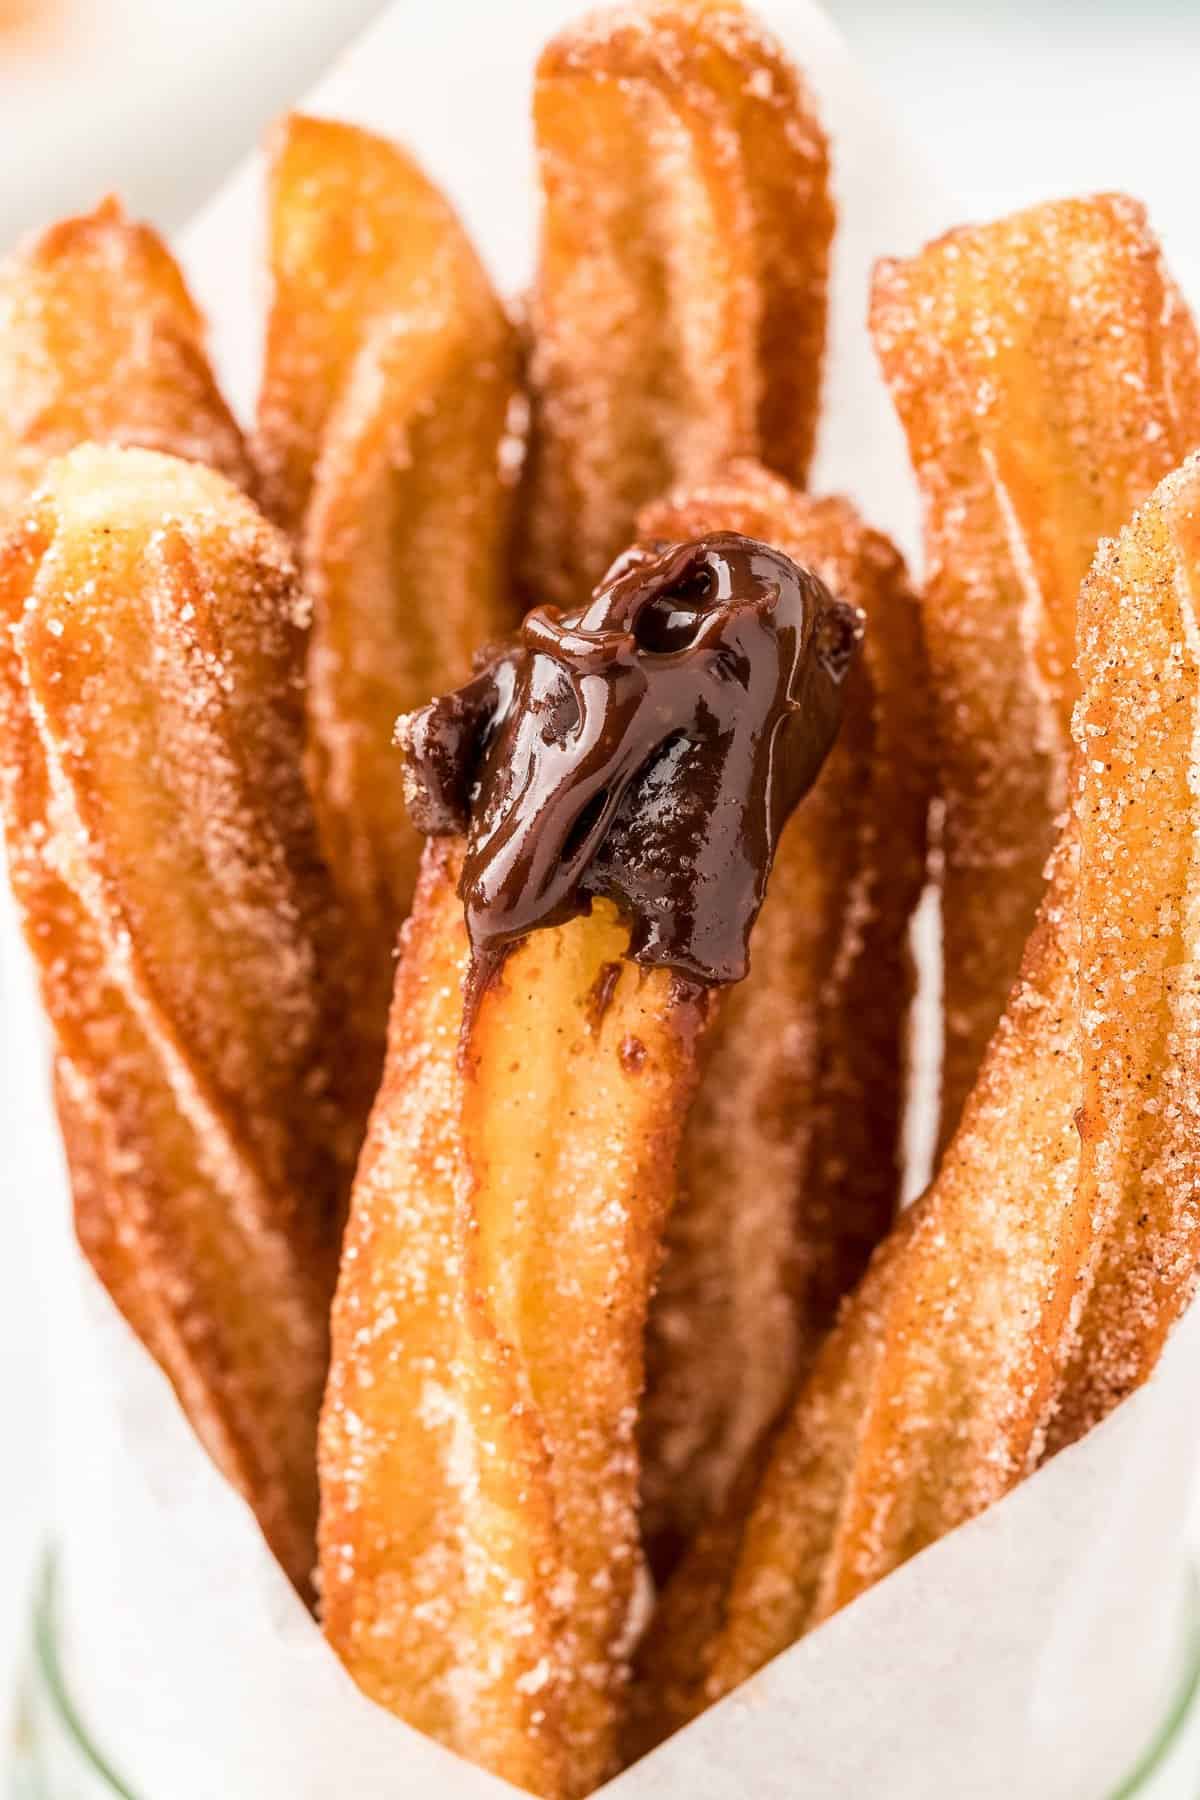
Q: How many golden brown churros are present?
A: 8